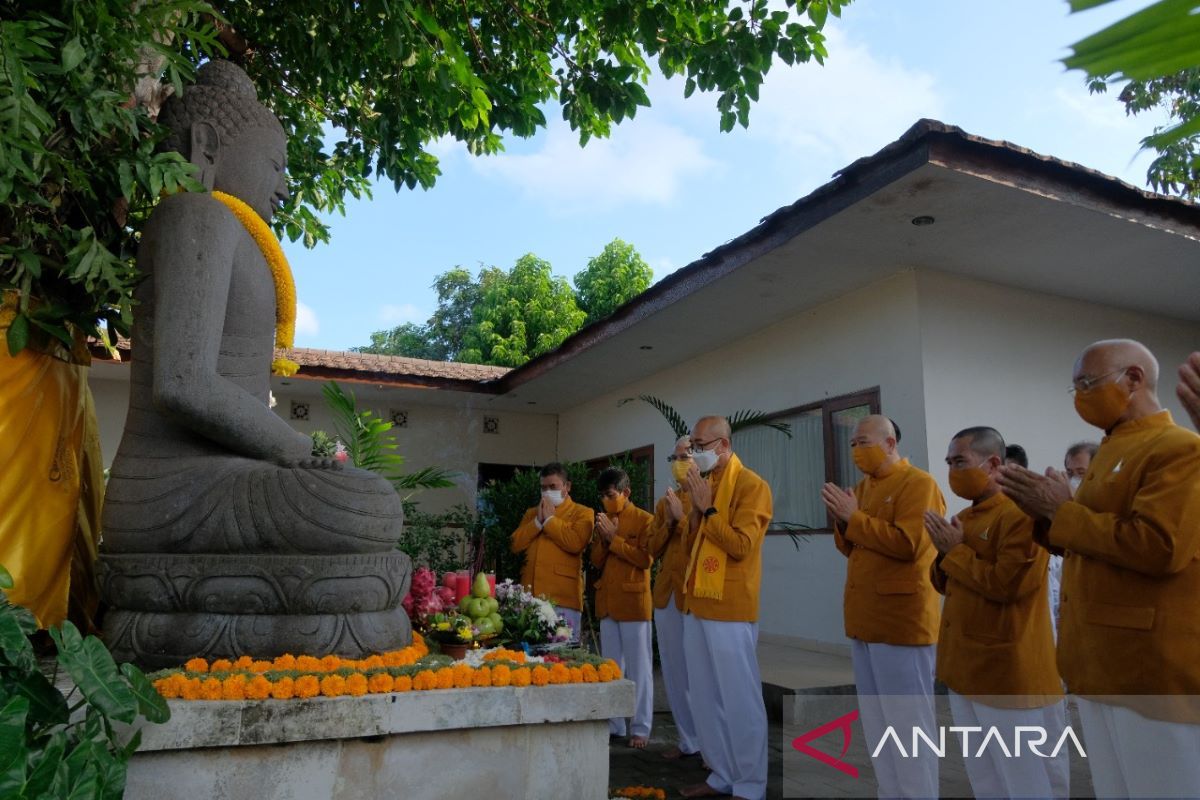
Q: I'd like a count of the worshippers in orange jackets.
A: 7